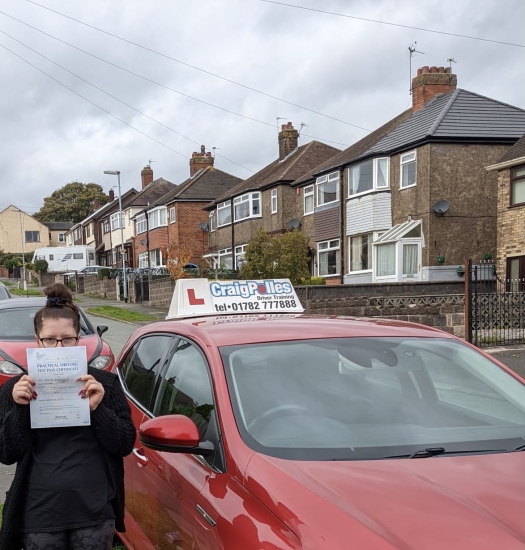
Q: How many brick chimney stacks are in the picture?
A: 6